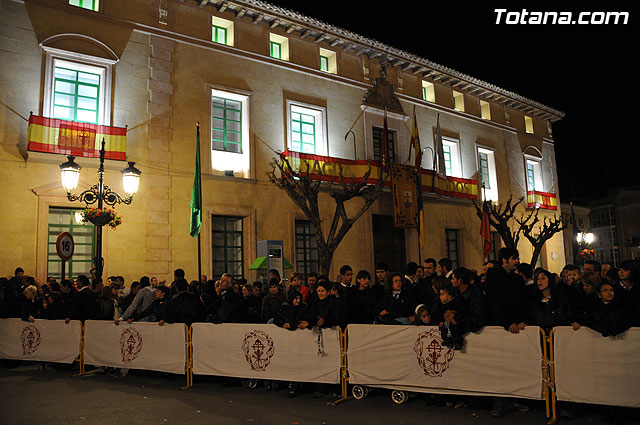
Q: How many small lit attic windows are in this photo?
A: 8